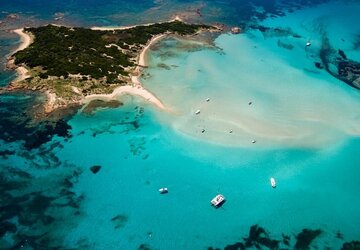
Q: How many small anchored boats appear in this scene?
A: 10